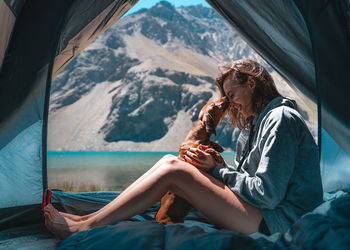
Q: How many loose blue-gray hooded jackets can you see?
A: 1